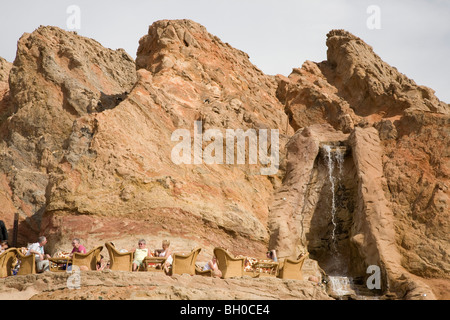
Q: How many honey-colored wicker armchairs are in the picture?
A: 7